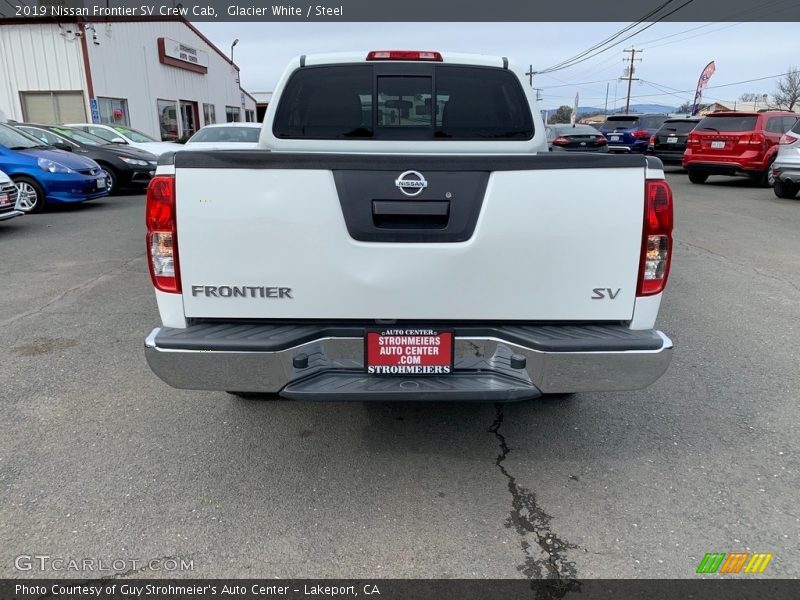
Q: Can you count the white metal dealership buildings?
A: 1